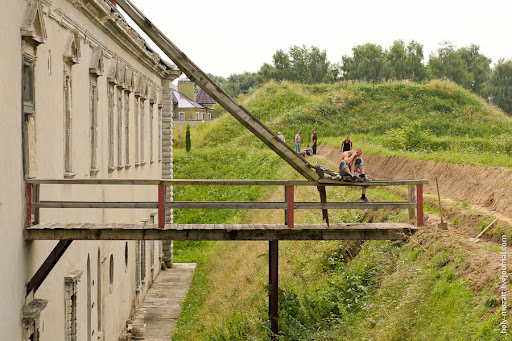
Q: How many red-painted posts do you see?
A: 4